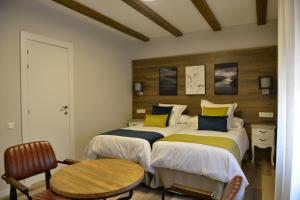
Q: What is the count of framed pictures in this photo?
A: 3